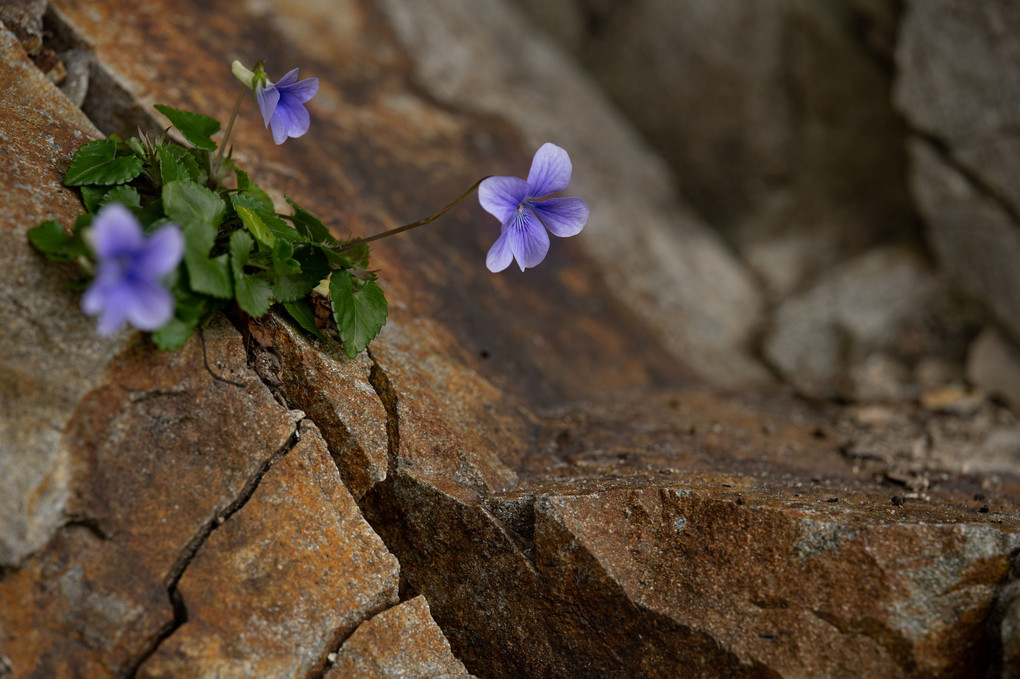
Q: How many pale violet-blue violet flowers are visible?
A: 3